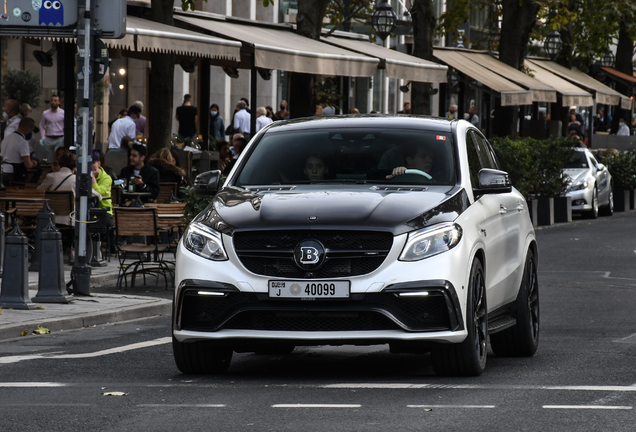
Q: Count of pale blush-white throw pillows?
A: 0